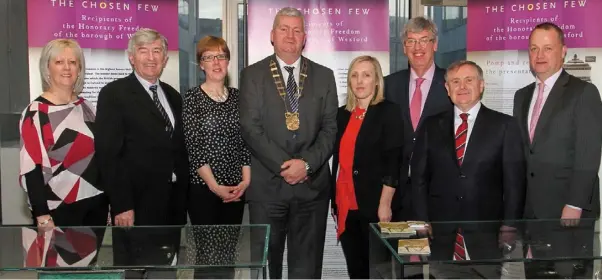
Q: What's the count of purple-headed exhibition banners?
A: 3